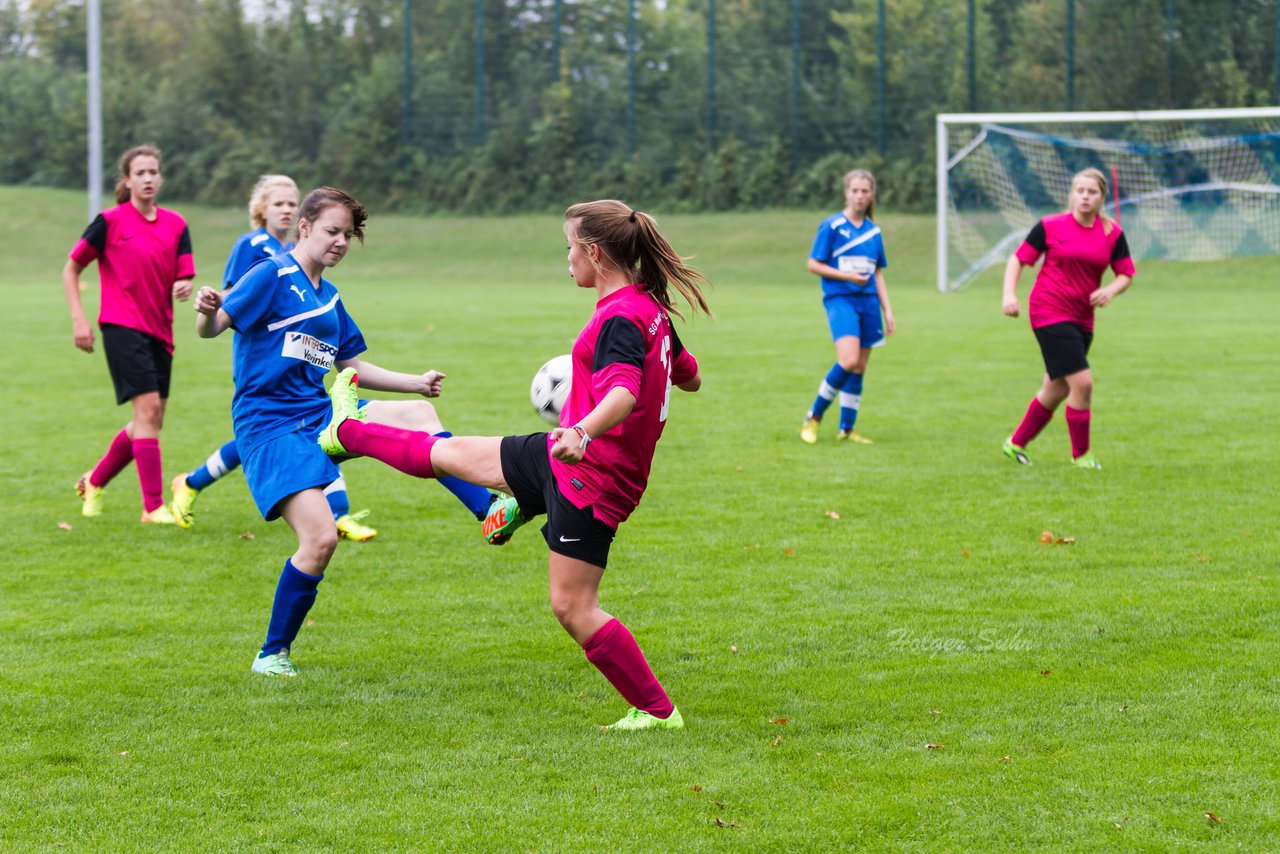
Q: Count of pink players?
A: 3